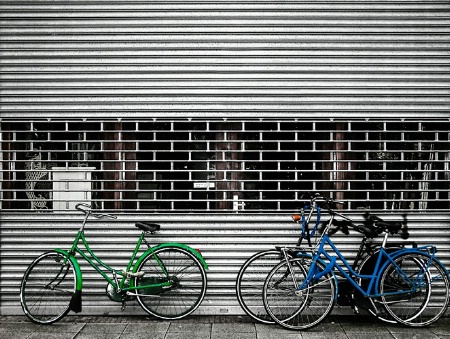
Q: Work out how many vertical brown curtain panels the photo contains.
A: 3